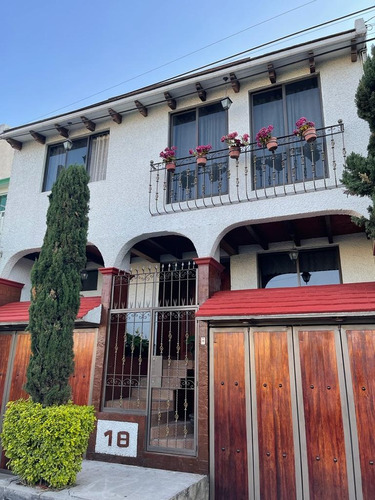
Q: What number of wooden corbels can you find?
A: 12